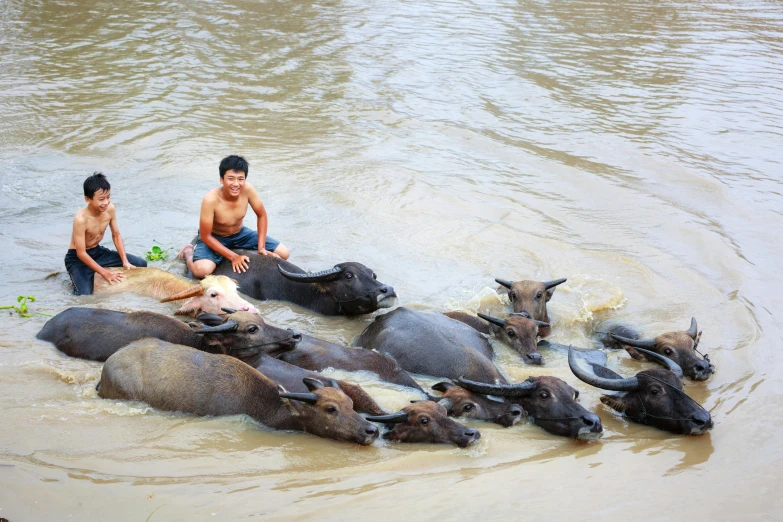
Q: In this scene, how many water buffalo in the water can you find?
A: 11